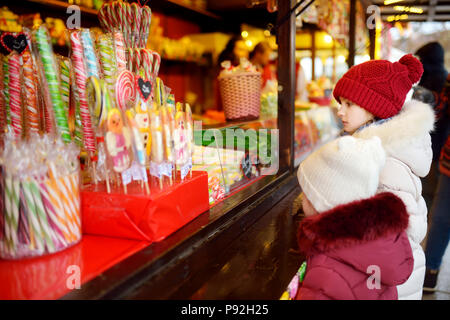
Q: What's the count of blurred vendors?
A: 2